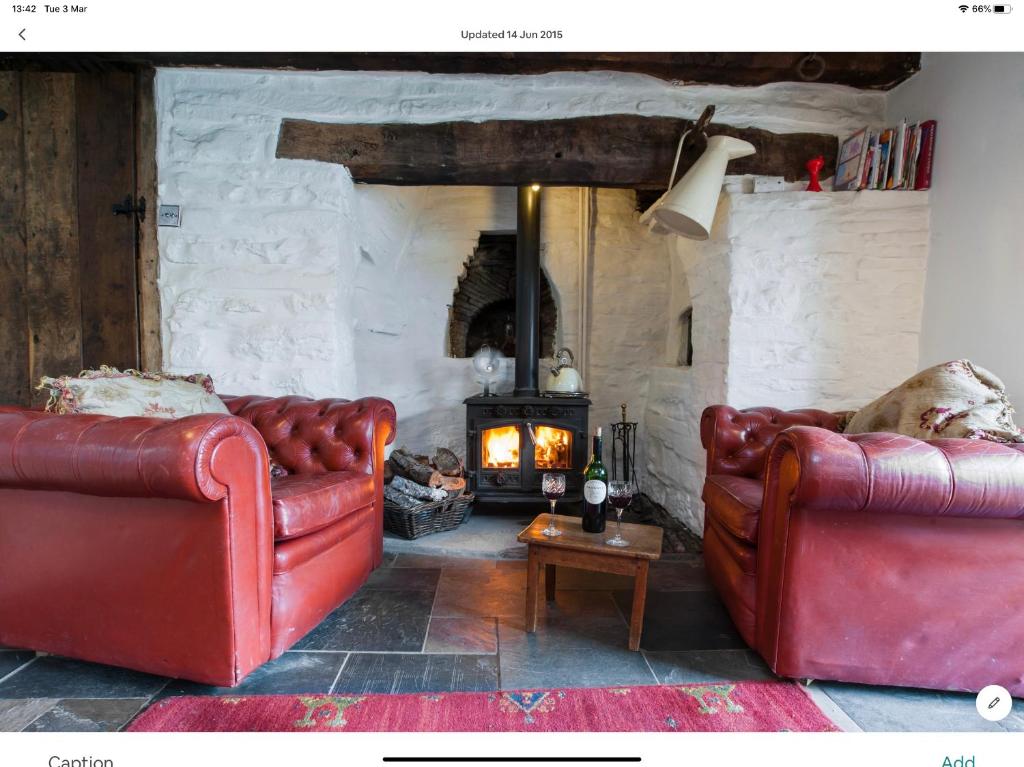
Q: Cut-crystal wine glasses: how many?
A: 2